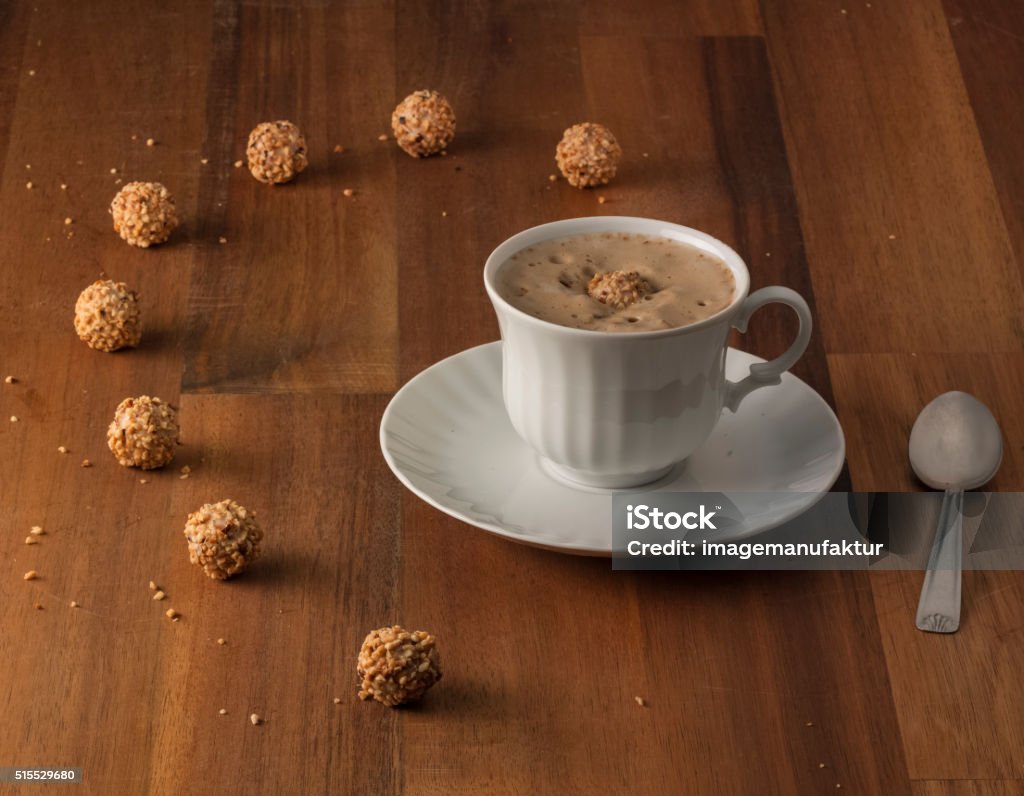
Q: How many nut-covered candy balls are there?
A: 9